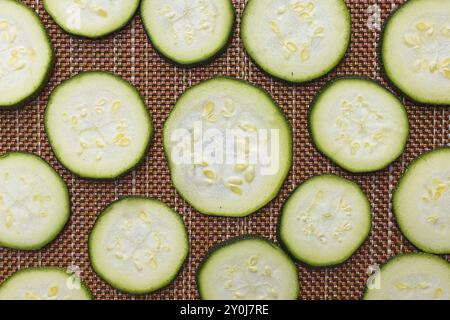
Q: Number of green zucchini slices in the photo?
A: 15